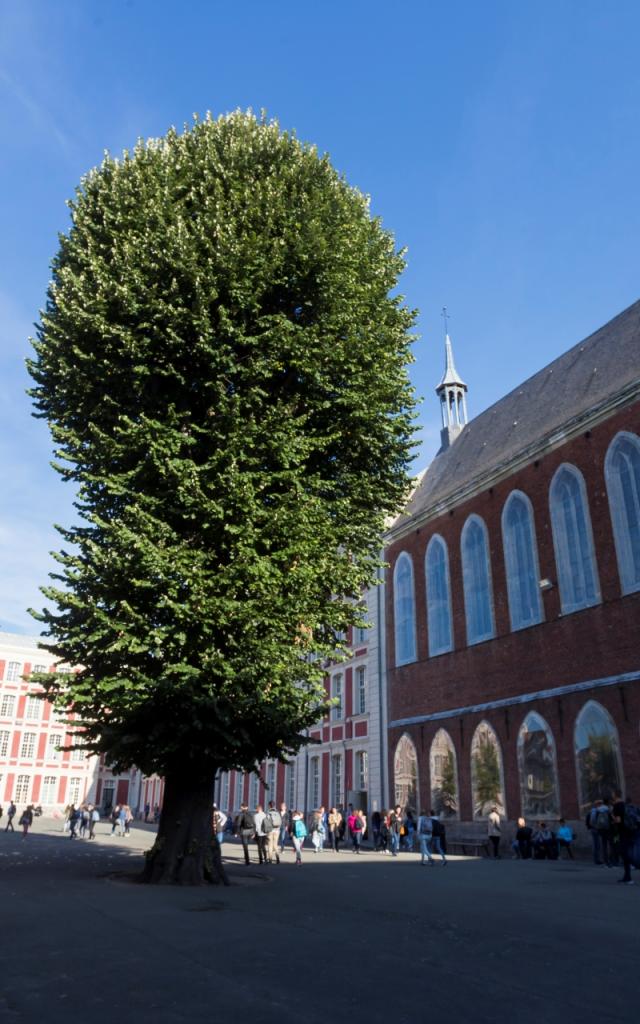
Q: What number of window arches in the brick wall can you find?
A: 11